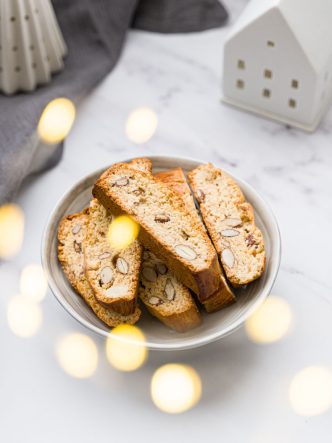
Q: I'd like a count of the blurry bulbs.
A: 11